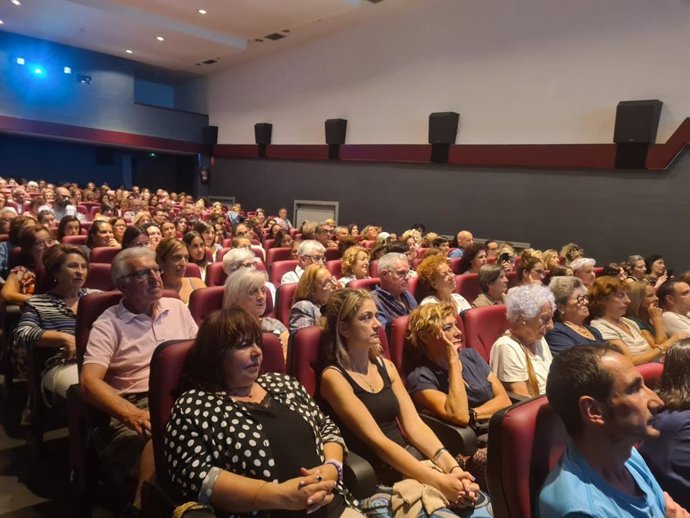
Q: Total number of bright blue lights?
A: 1